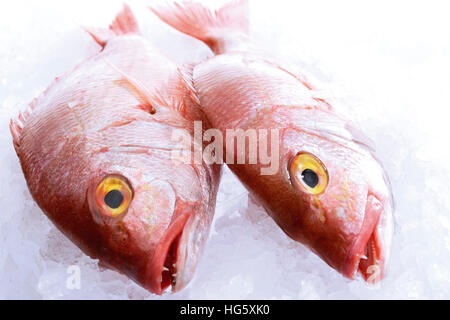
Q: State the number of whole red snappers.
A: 2